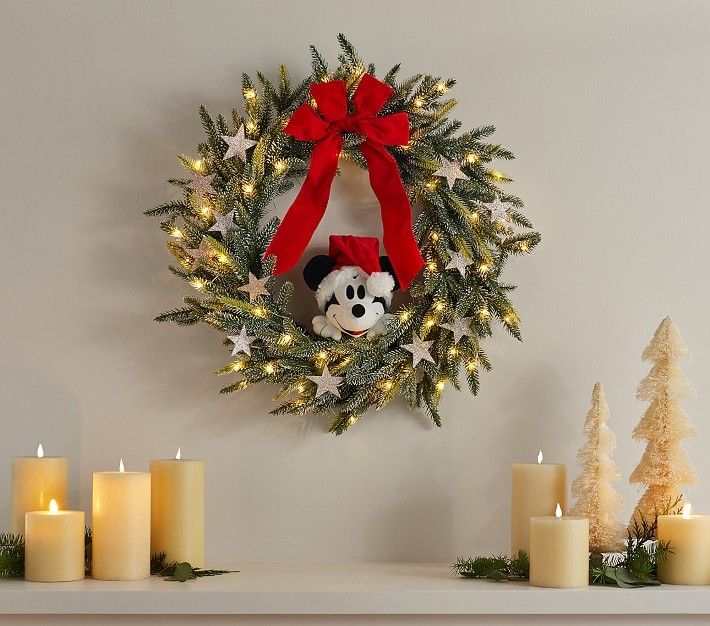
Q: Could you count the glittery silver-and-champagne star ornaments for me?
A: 12